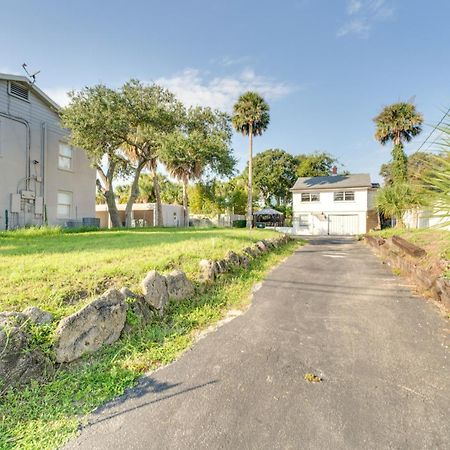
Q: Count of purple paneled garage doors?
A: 0